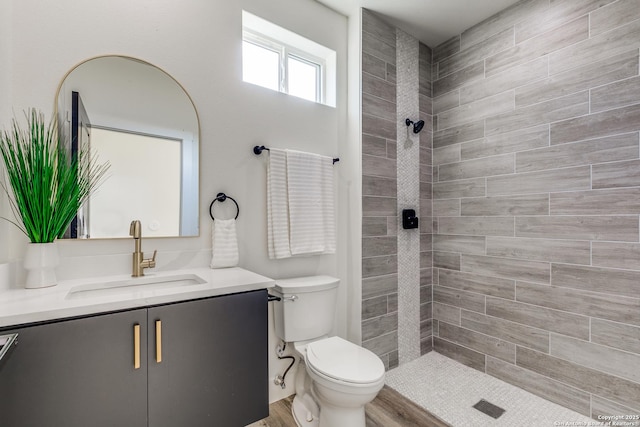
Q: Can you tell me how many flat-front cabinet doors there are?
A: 2